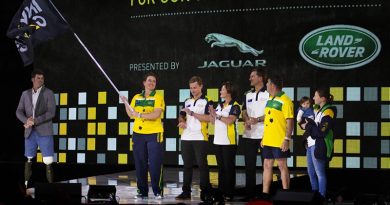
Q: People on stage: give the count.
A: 8